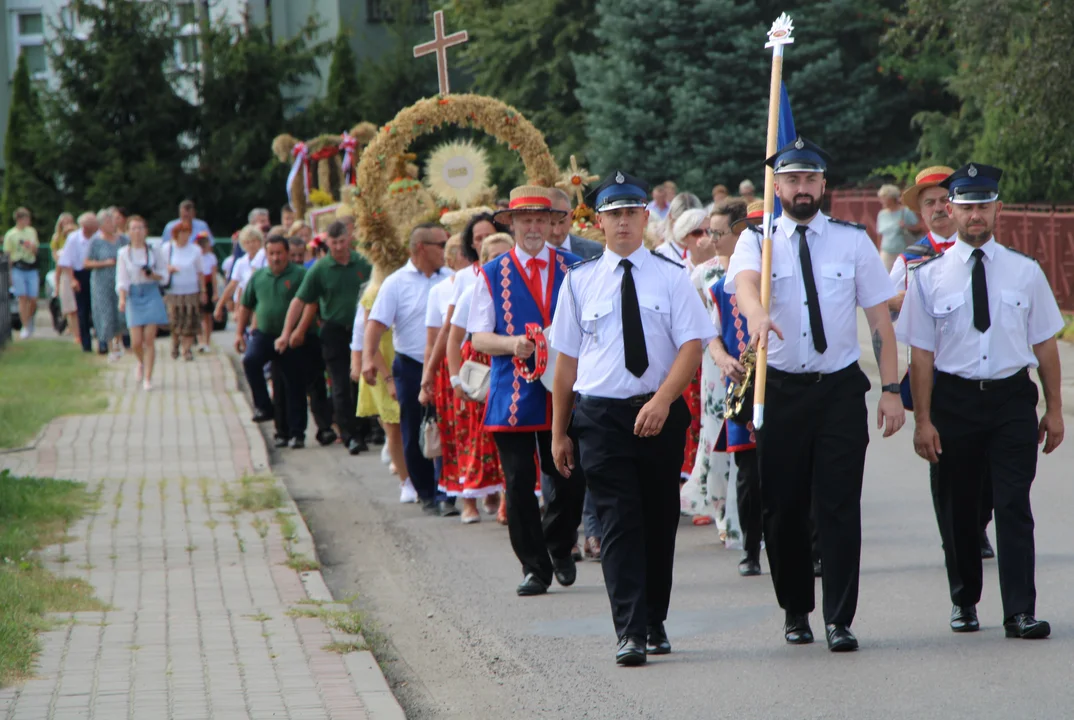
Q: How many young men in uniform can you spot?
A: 3